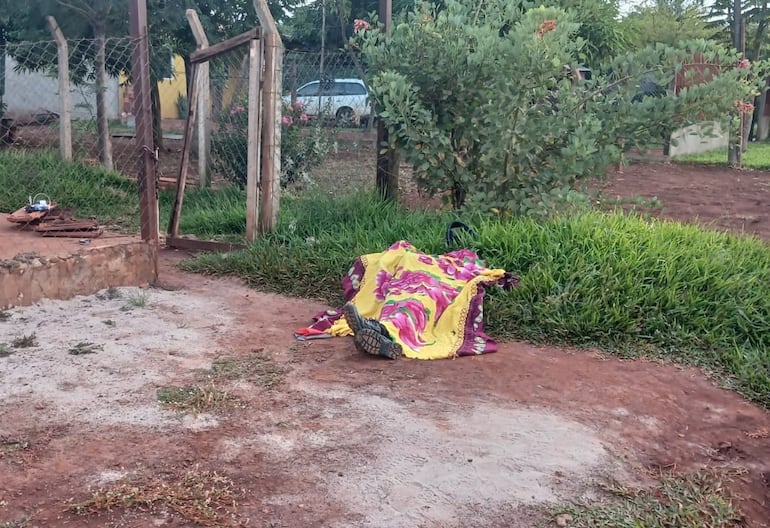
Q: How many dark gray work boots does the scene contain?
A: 2